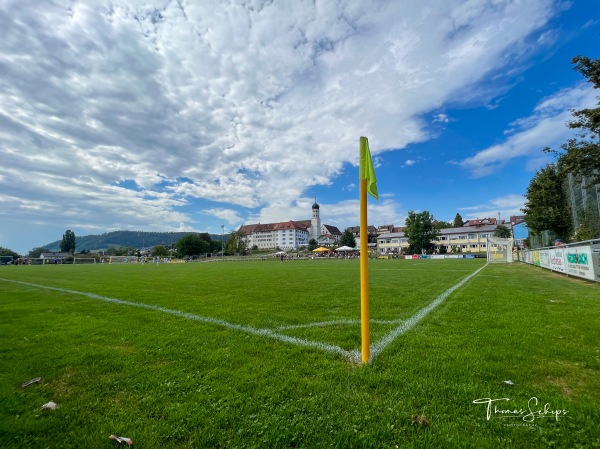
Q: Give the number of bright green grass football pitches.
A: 1